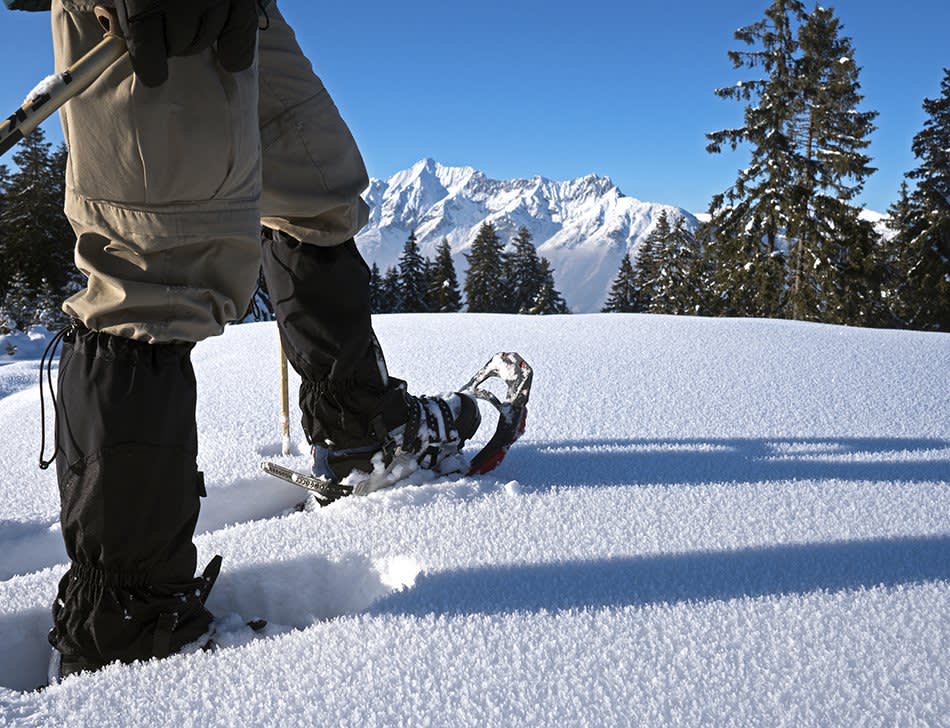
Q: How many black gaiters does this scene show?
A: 2